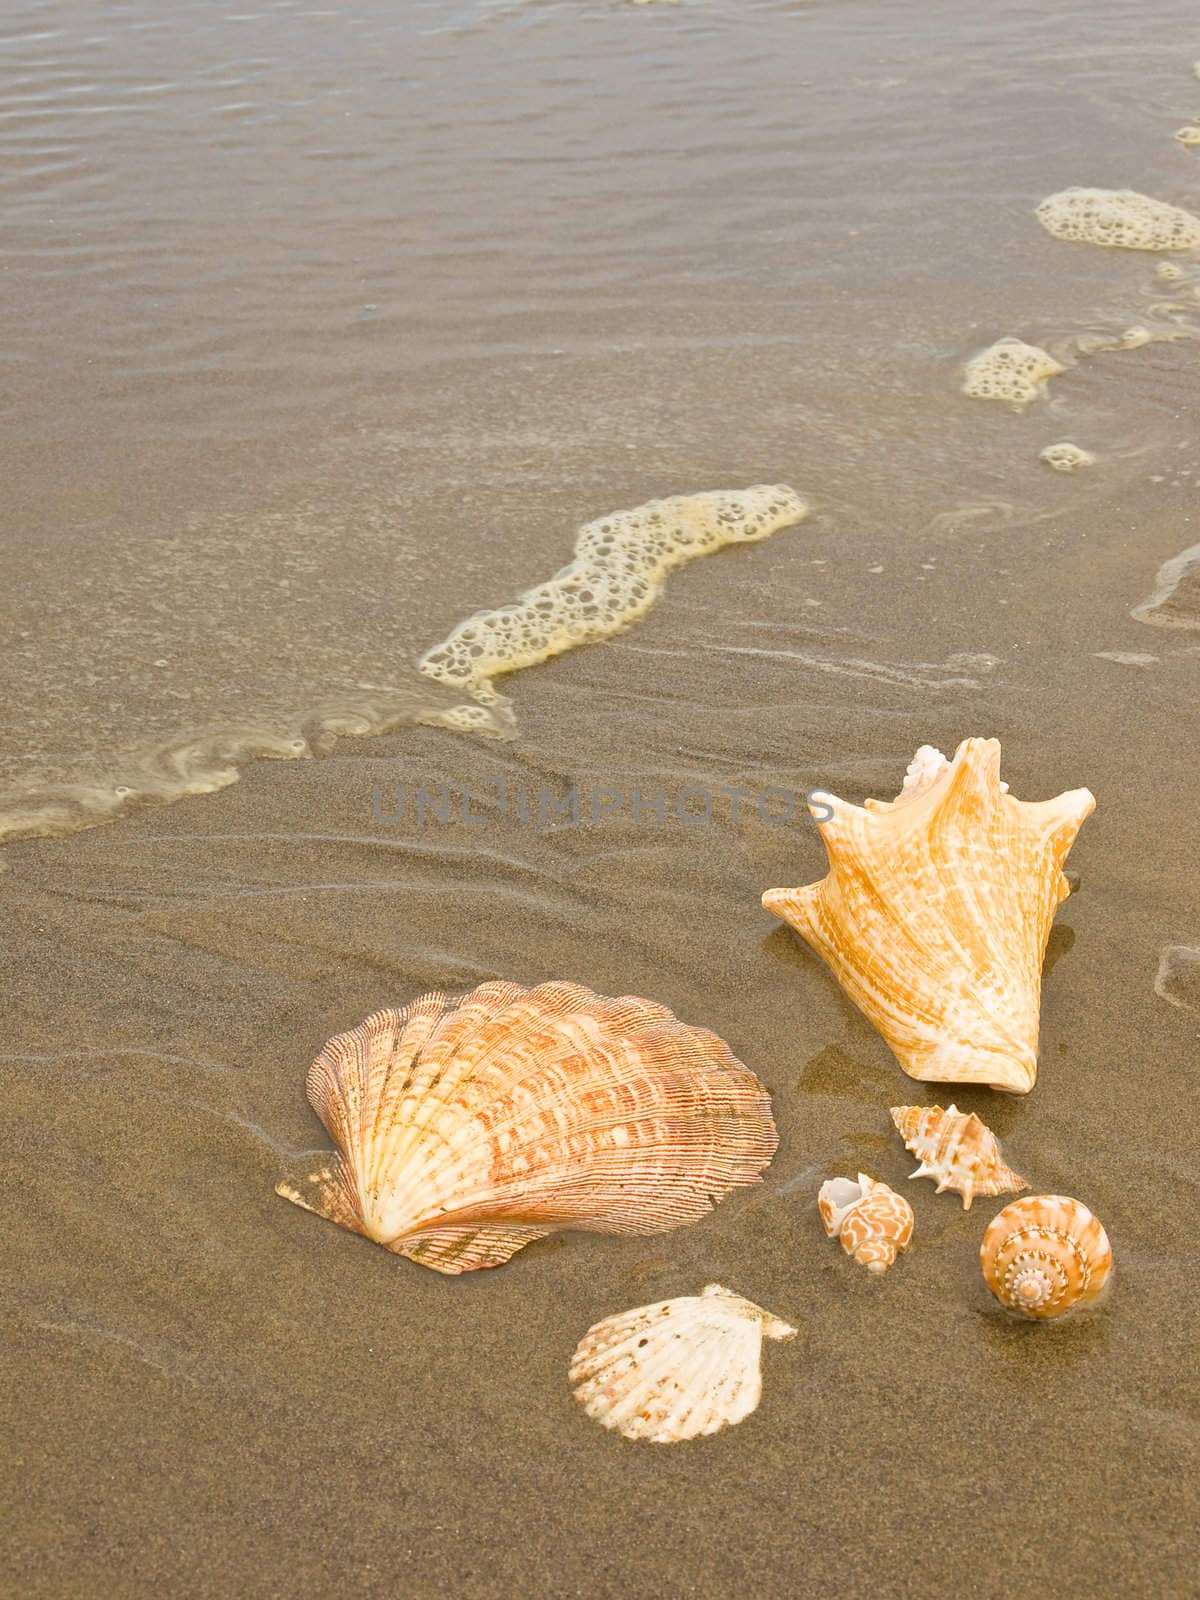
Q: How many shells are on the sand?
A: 6